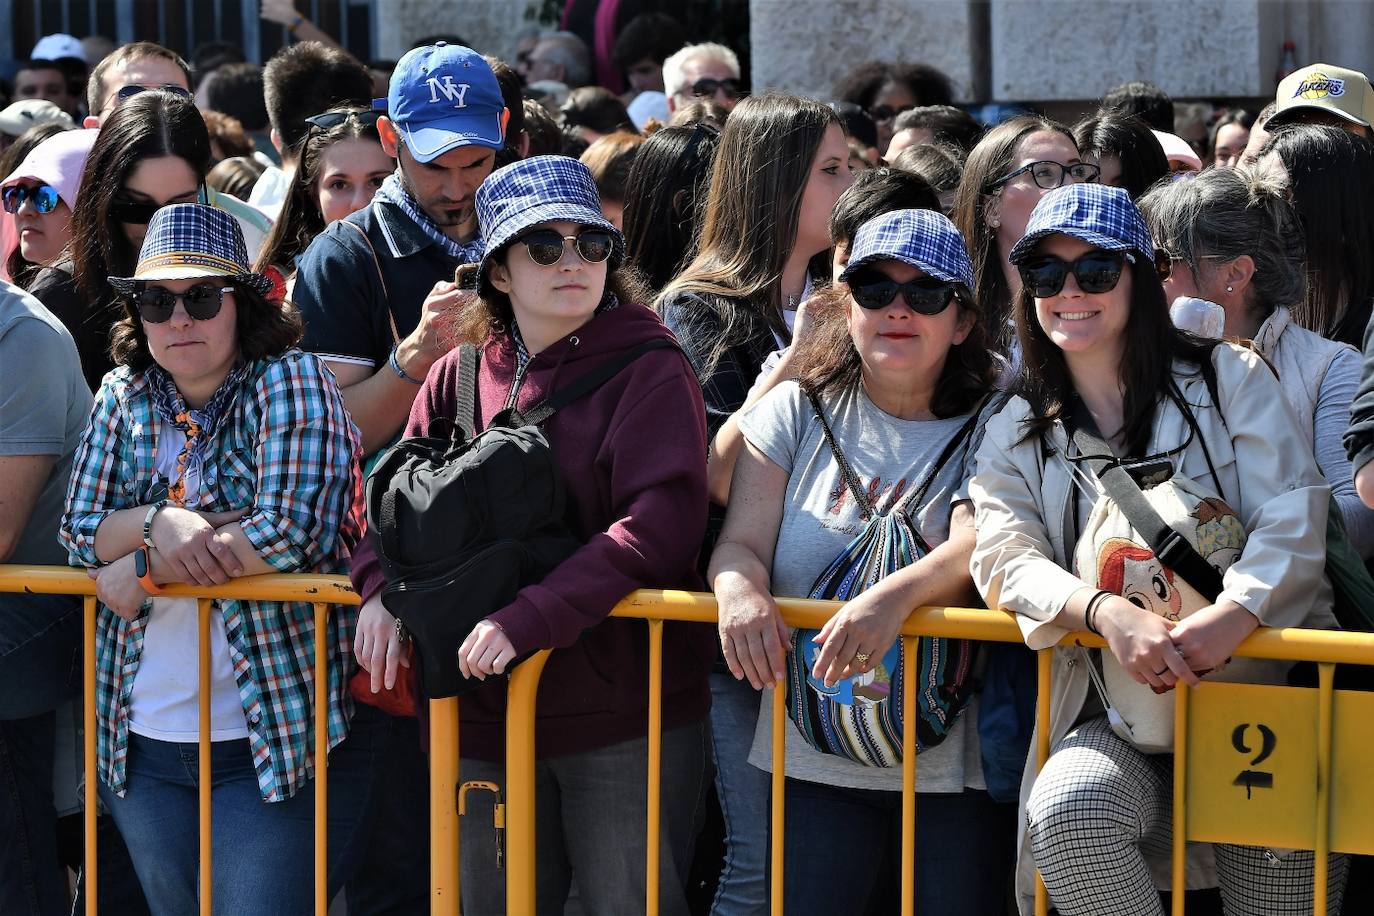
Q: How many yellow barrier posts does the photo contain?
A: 11